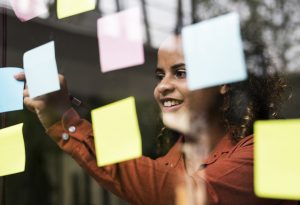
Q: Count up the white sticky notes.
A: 0